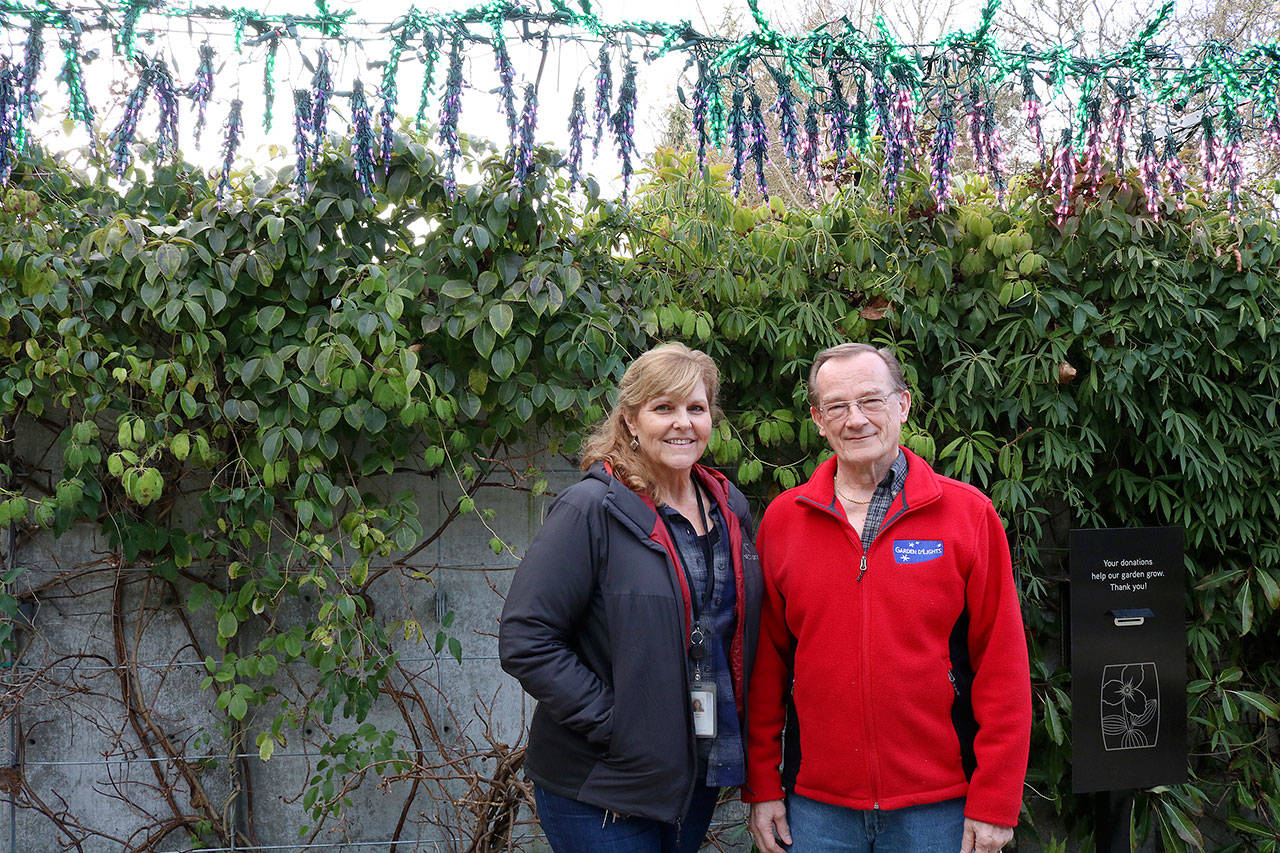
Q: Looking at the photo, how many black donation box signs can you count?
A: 1